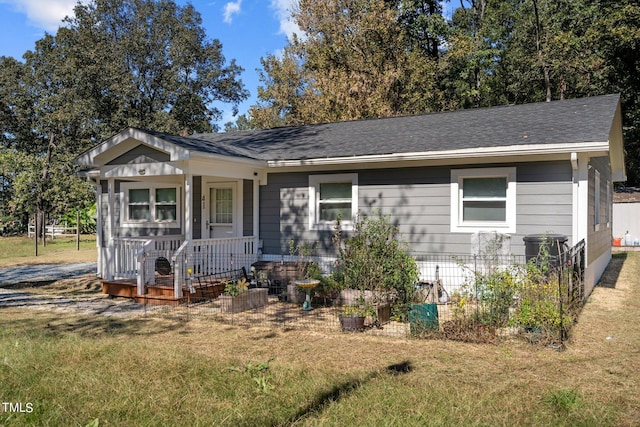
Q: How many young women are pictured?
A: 0